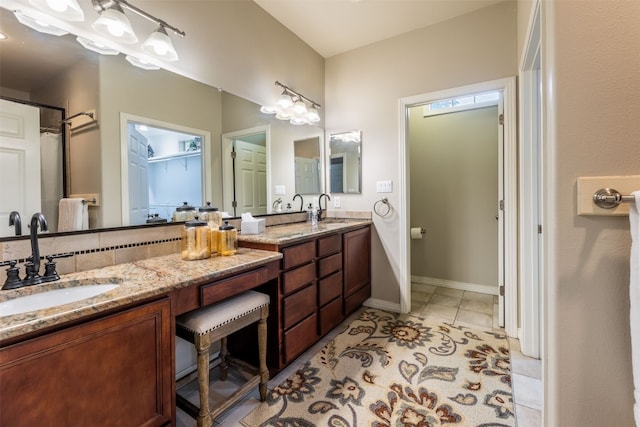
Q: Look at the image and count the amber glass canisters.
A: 3